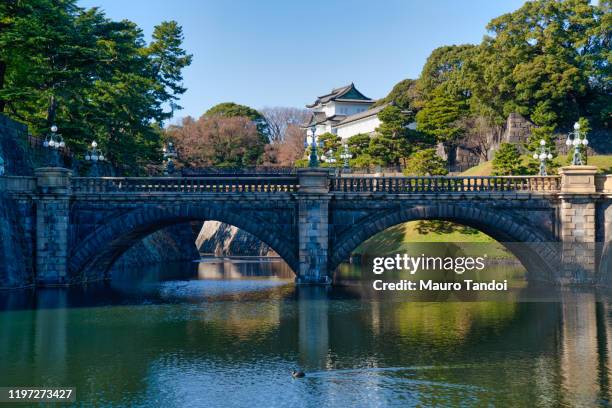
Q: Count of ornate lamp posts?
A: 8